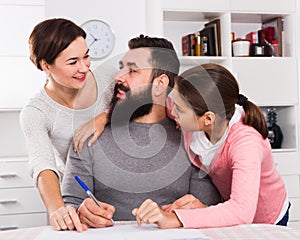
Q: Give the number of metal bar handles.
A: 3